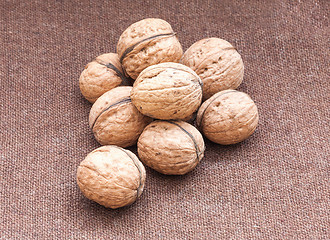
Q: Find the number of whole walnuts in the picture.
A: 8